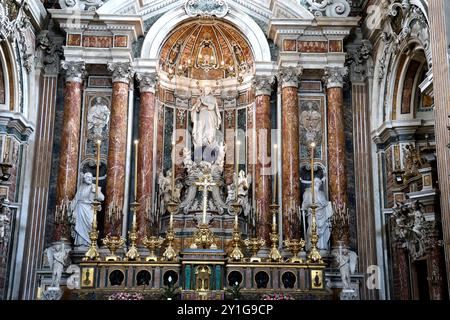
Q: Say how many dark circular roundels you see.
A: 6